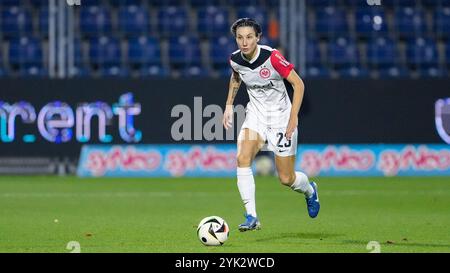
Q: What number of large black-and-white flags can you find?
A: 0